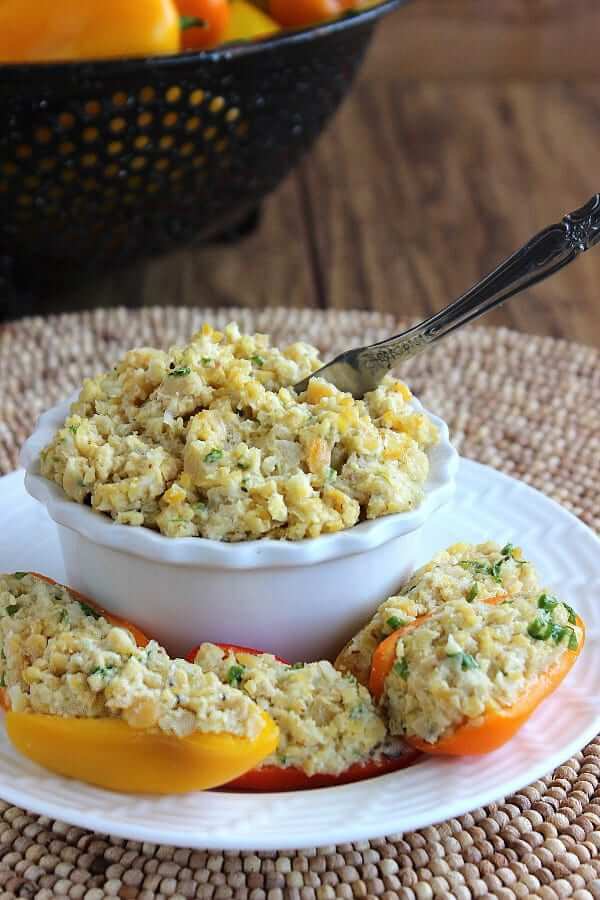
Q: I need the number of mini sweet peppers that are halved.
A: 5